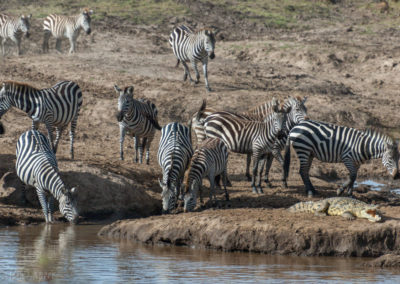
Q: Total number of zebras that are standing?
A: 11